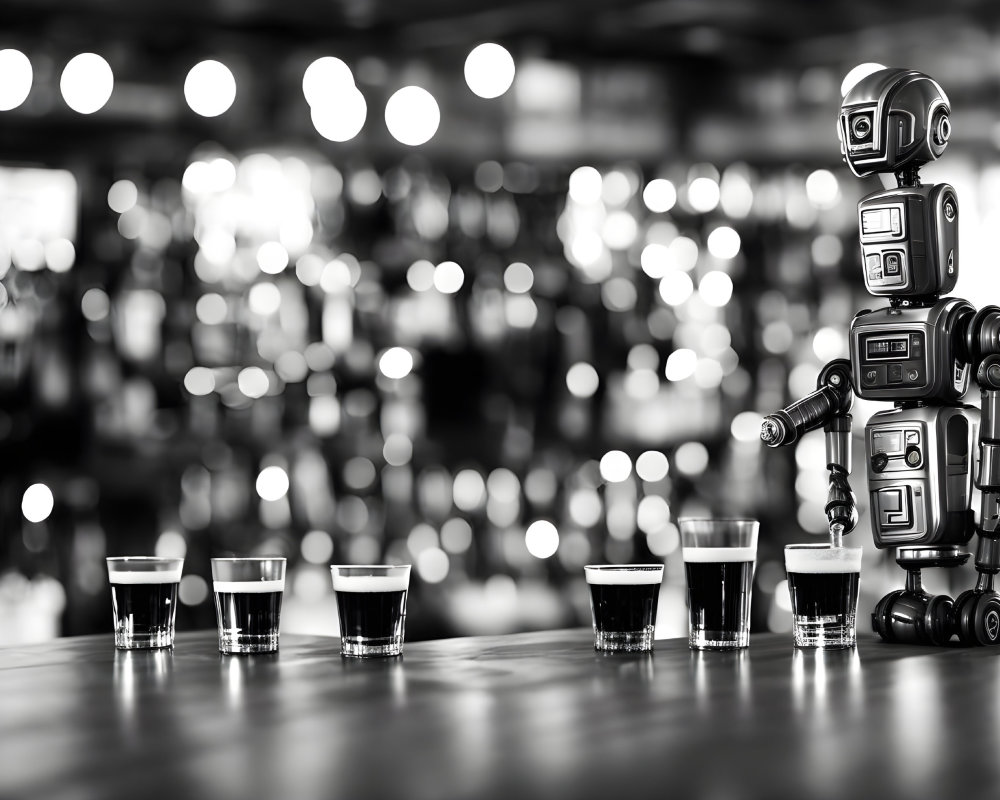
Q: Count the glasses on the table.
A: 6